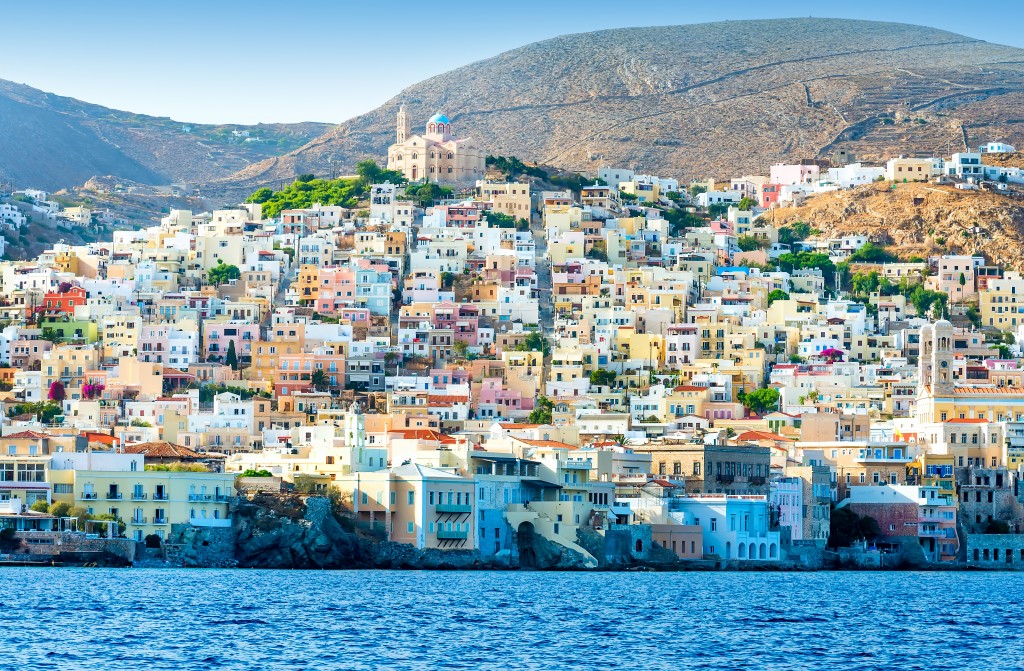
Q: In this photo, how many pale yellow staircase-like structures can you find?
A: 1